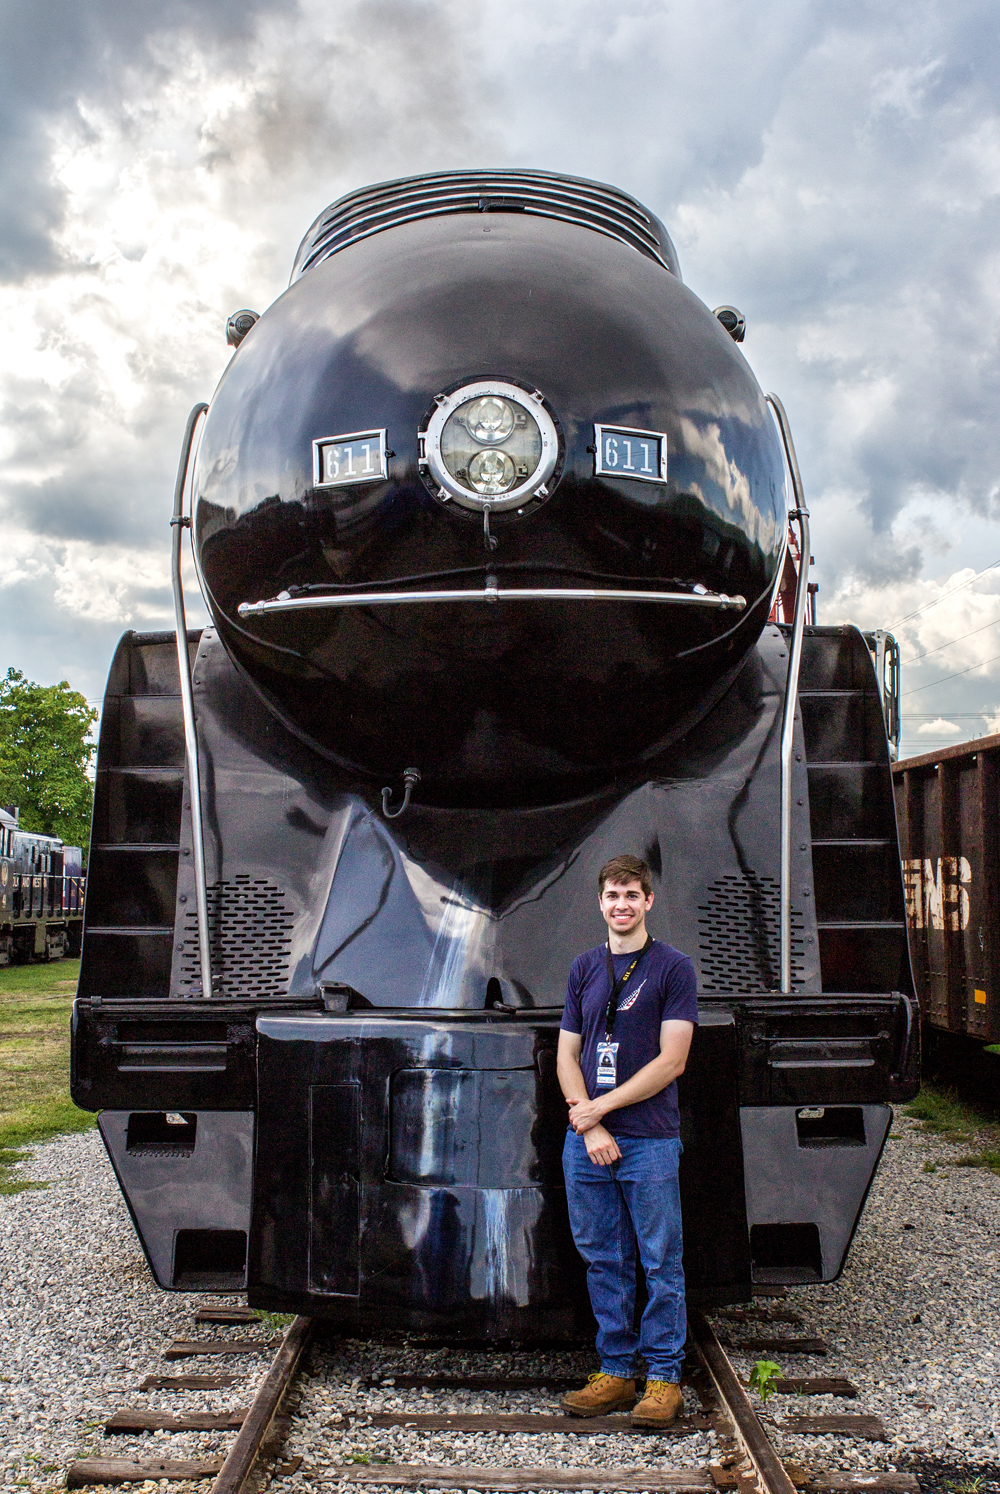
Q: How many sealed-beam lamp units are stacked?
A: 2